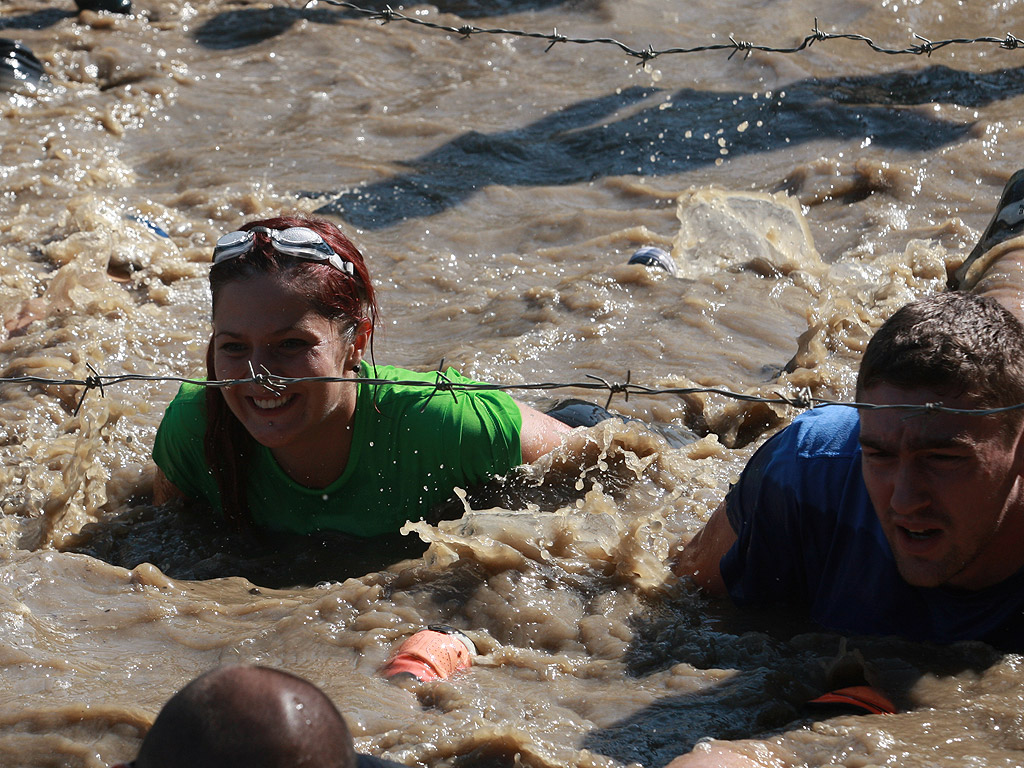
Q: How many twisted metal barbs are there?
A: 14